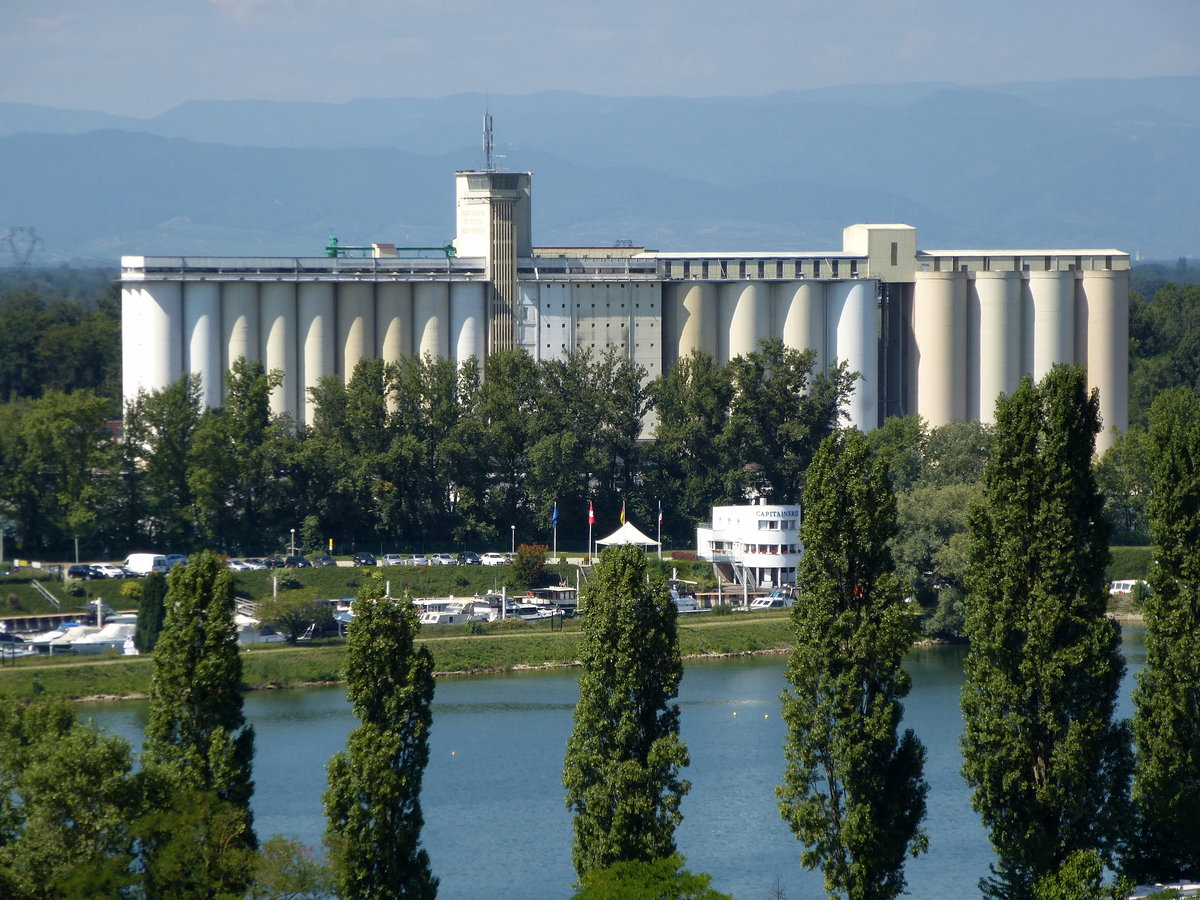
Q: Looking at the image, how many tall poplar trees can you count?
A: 6